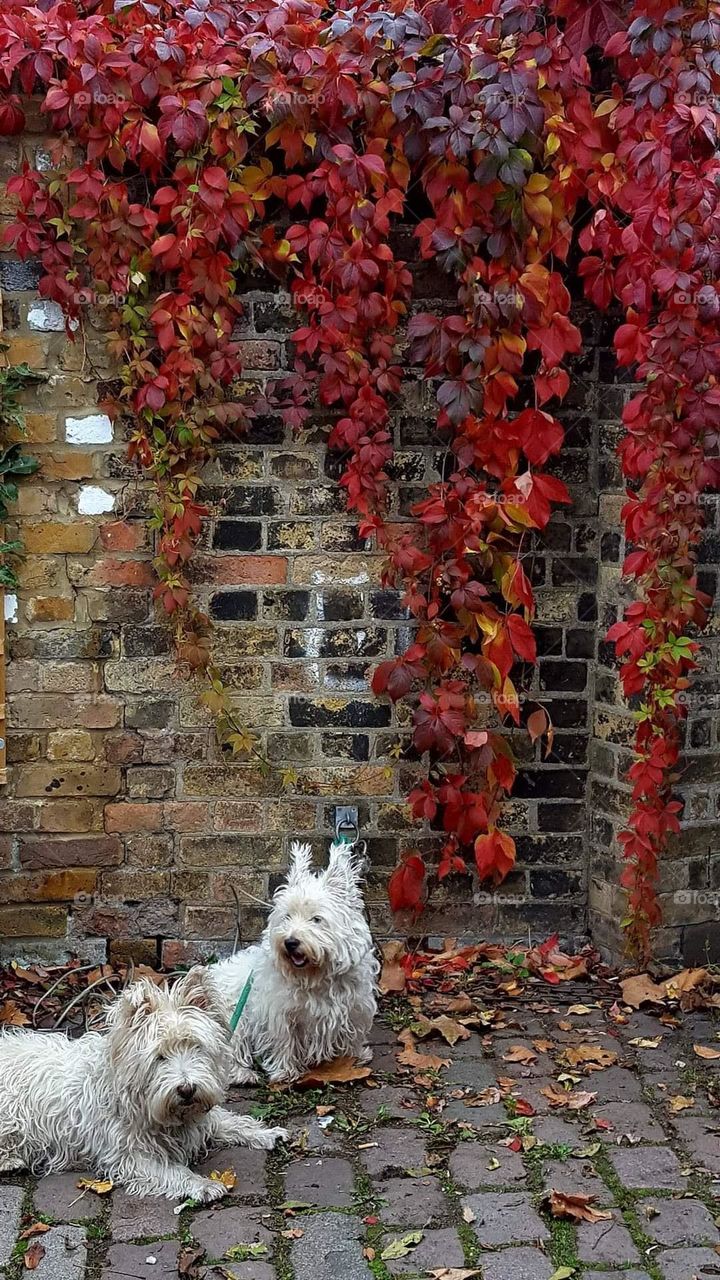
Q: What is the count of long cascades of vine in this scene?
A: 4